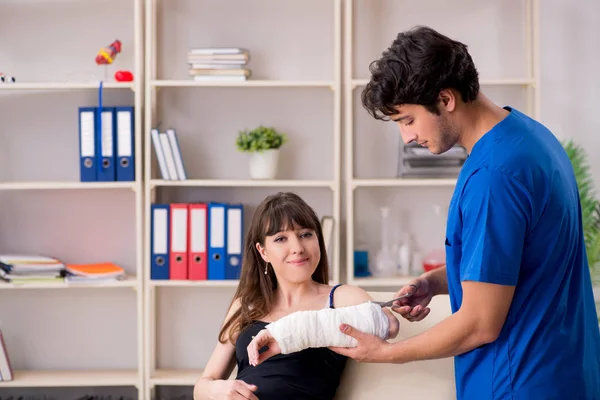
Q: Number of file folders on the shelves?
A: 8